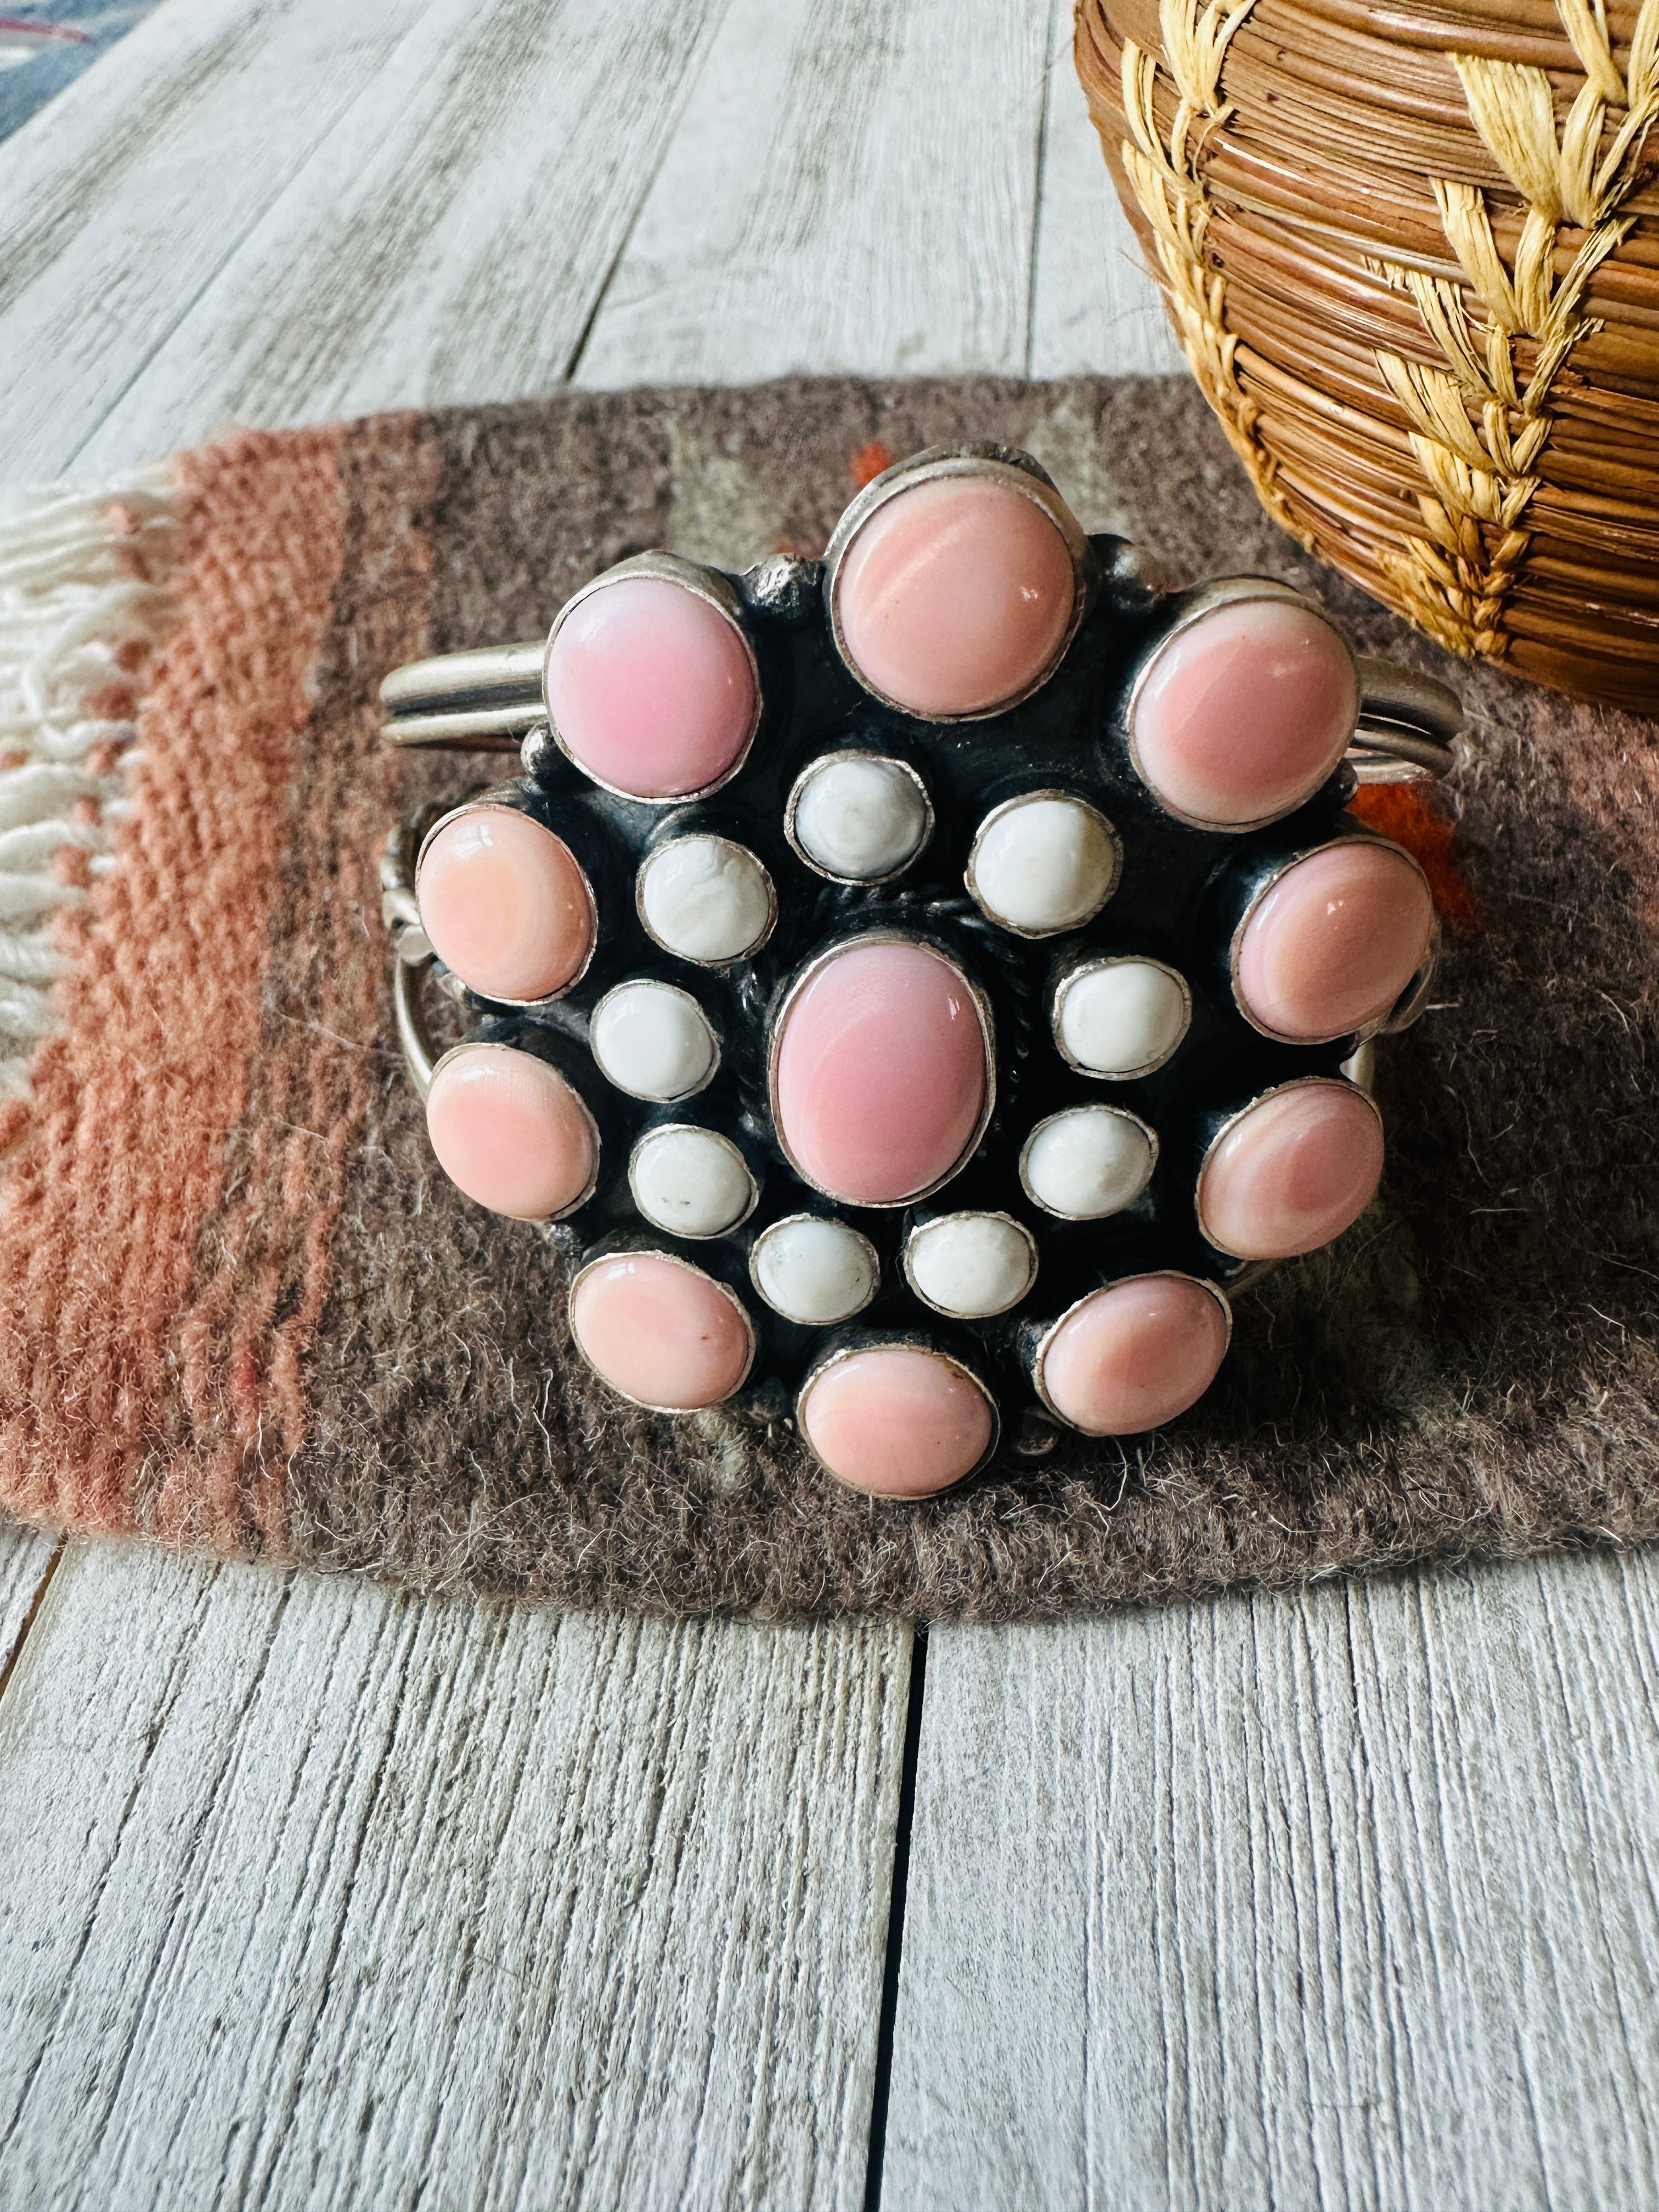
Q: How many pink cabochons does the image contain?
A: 11